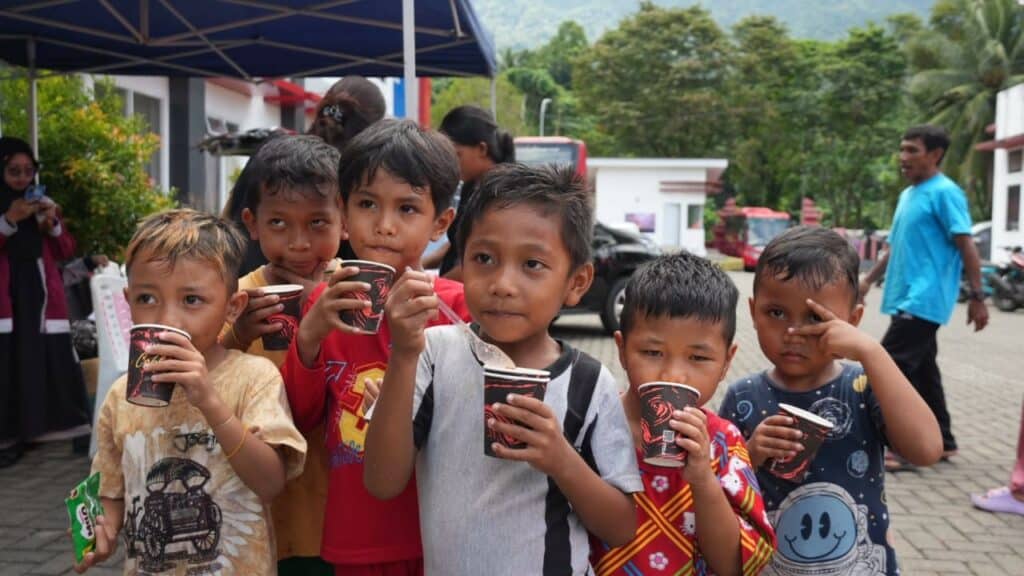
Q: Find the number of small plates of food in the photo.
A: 0